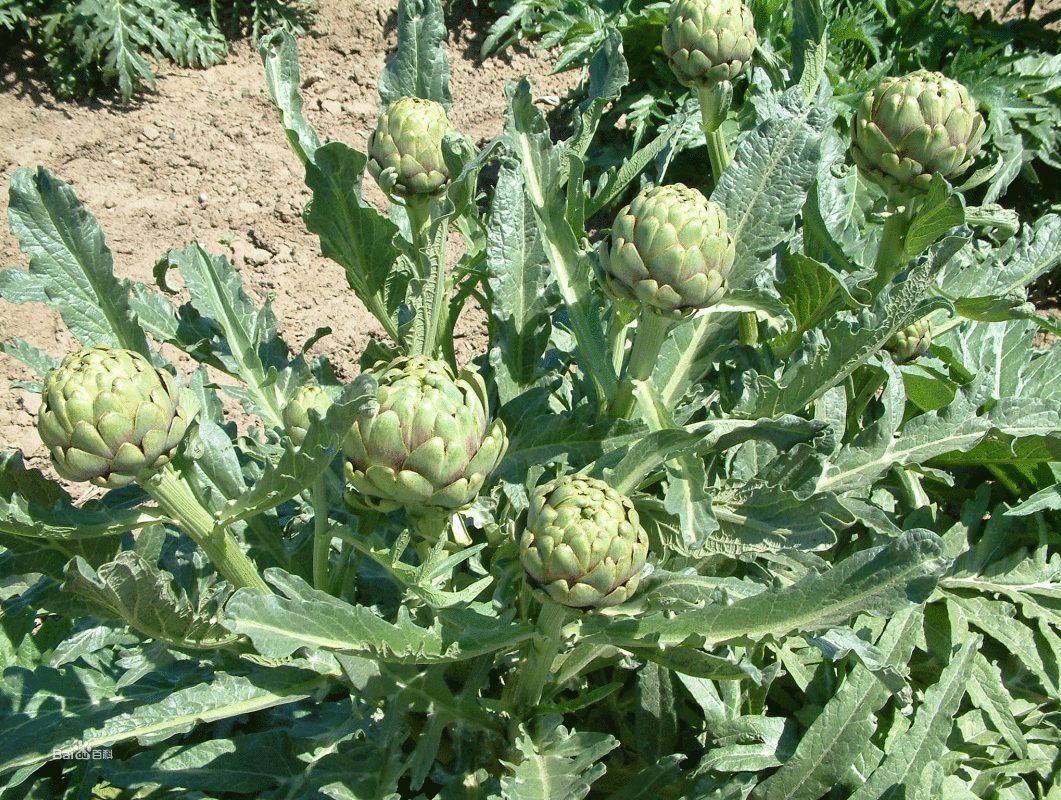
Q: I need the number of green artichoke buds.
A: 9